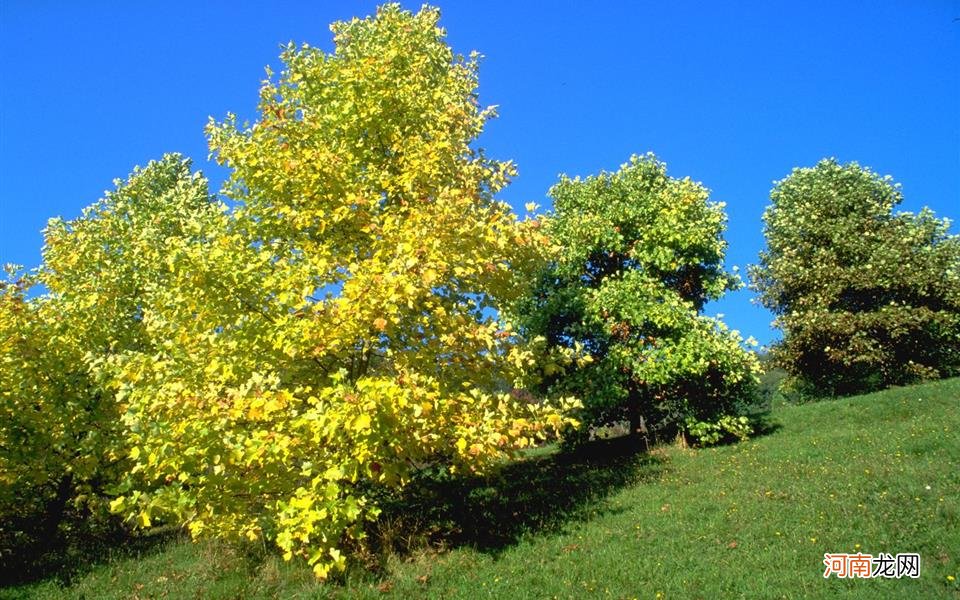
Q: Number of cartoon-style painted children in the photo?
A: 0